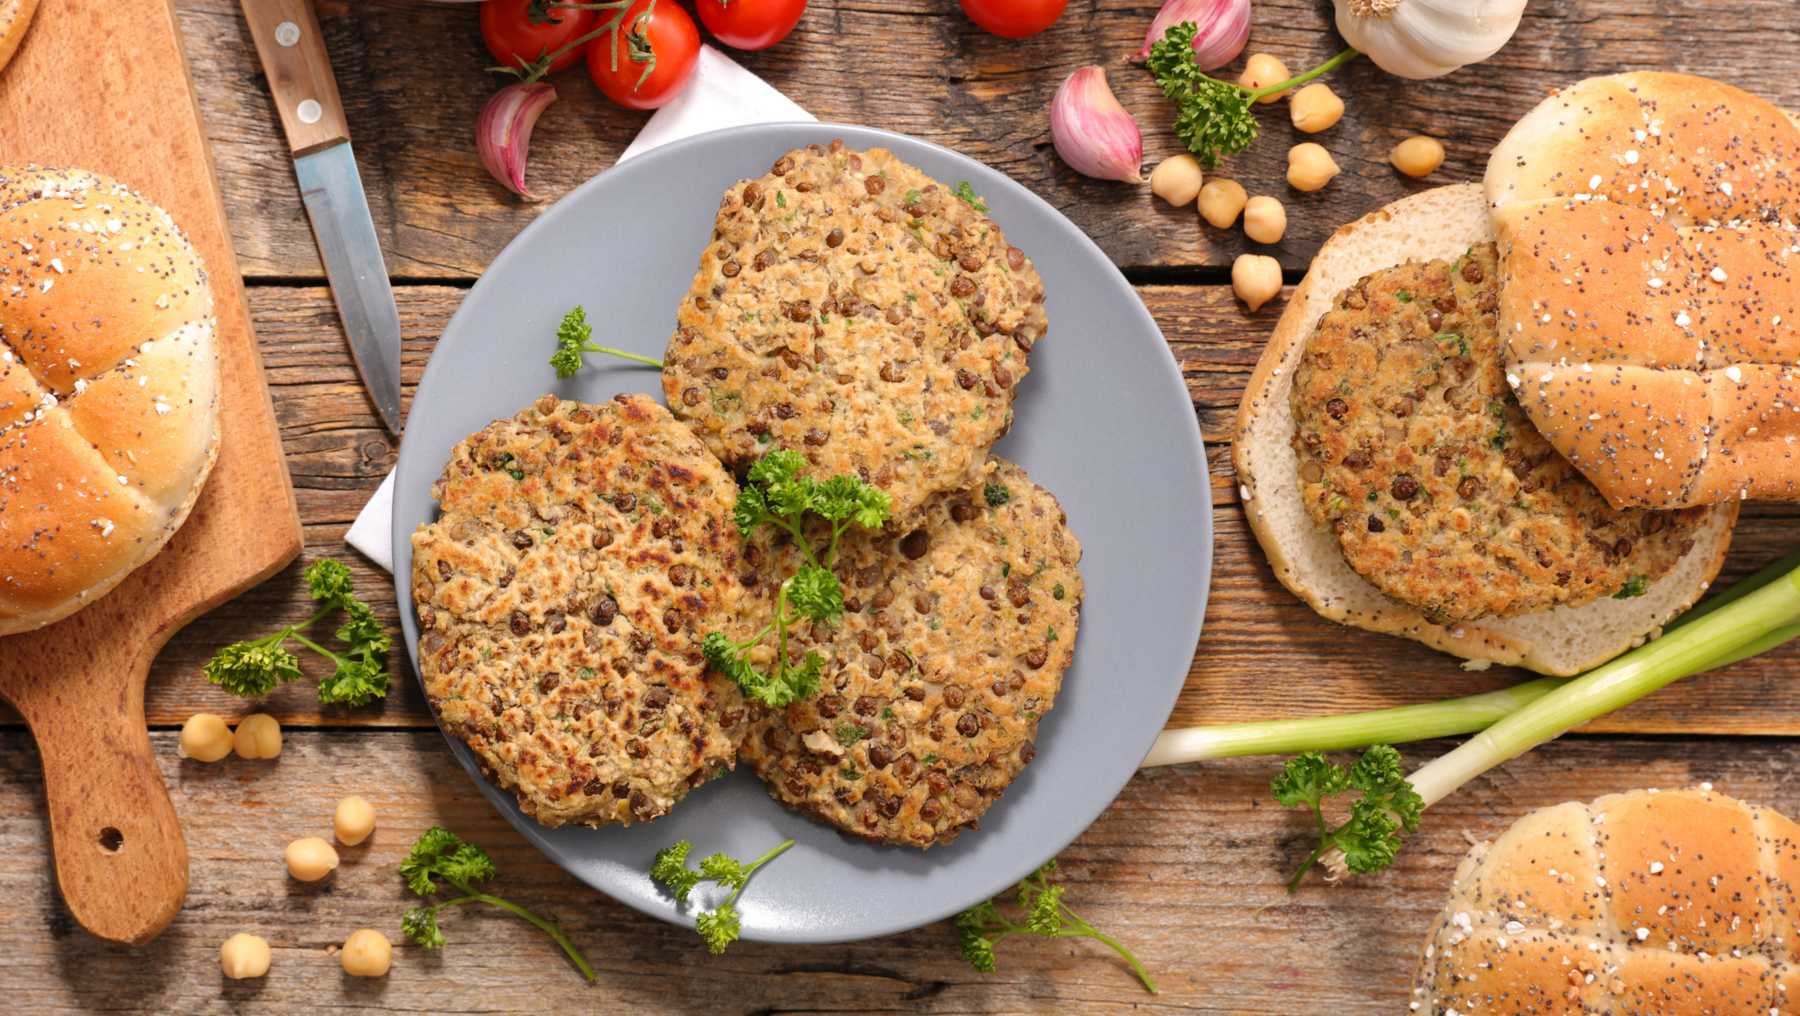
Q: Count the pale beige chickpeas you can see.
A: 14